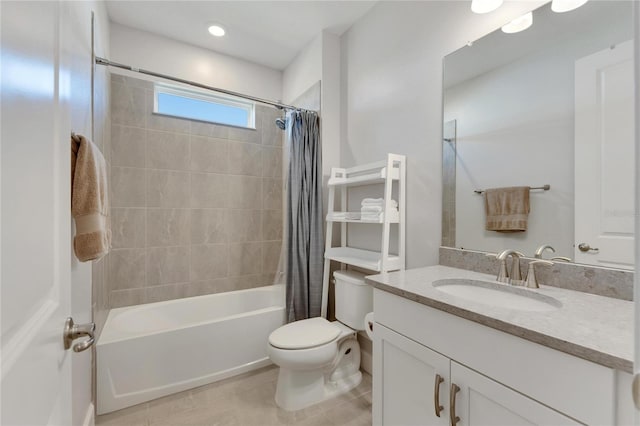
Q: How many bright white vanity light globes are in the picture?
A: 3